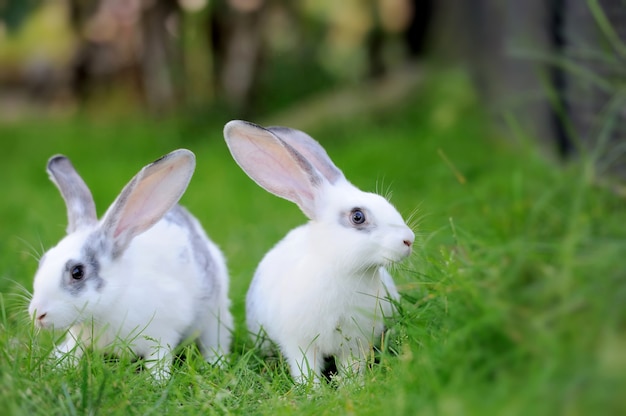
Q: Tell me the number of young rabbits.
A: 2